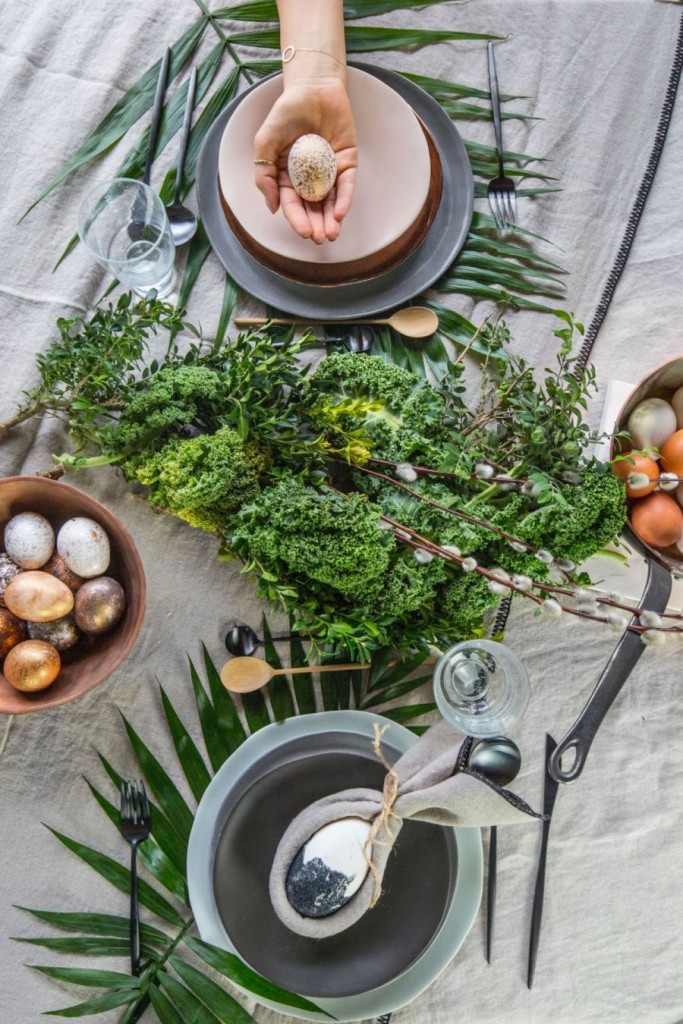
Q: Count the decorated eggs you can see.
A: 11